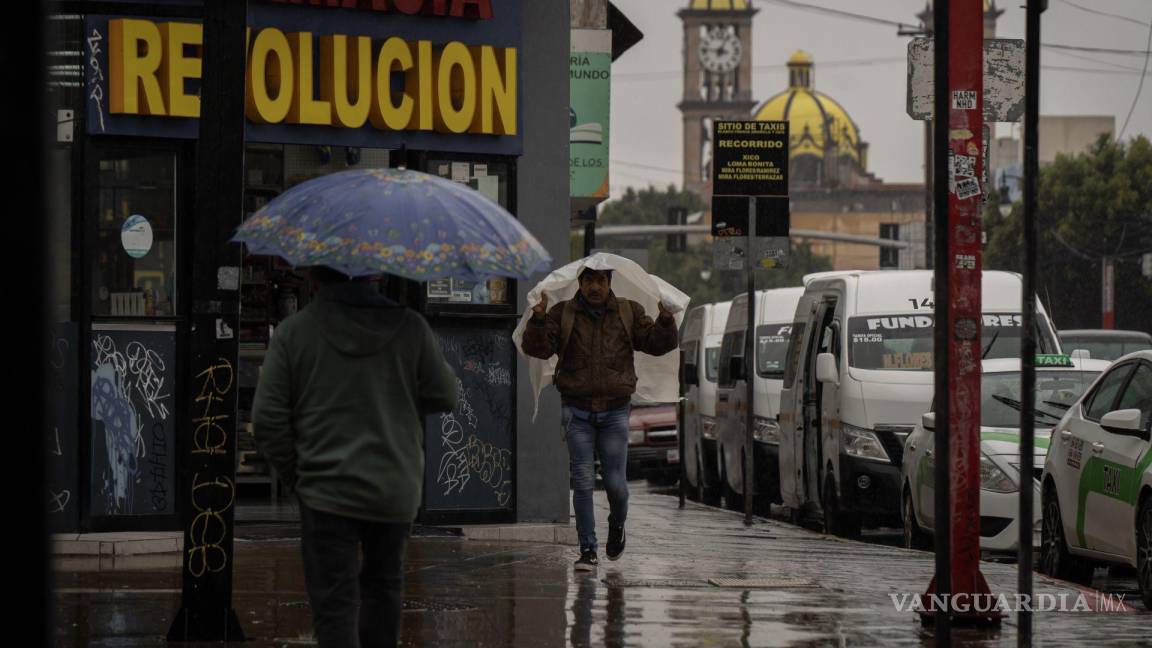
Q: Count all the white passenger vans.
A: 3